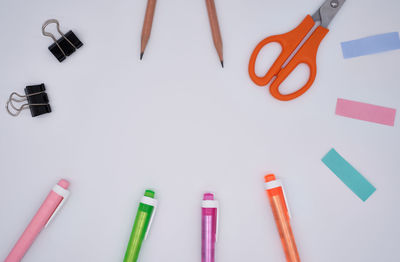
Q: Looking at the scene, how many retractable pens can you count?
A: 4